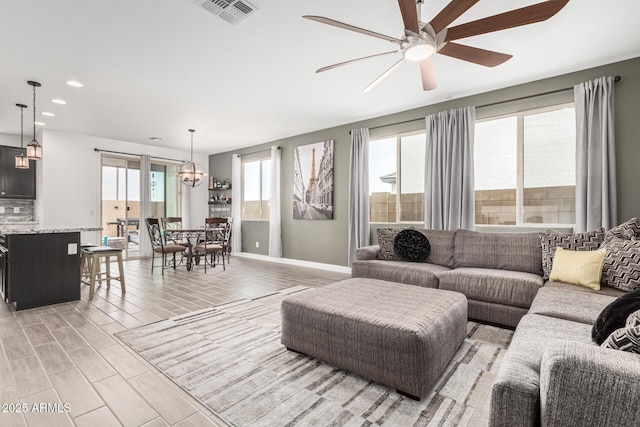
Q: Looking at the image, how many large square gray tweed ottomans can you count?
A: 1